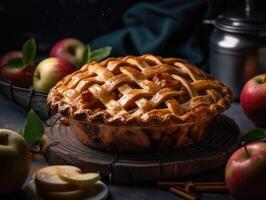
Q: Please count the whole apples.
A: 6